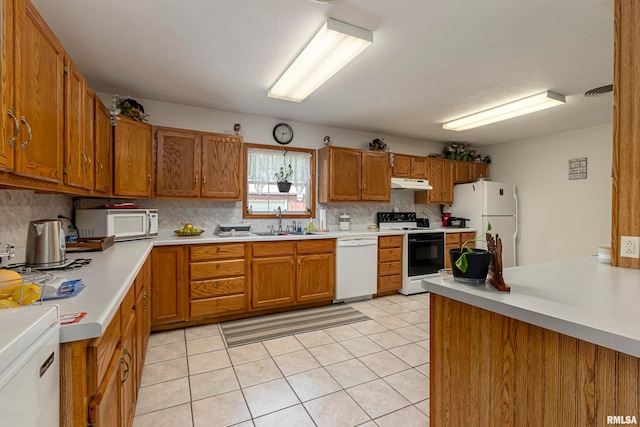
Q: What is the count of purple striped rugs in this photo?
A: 0